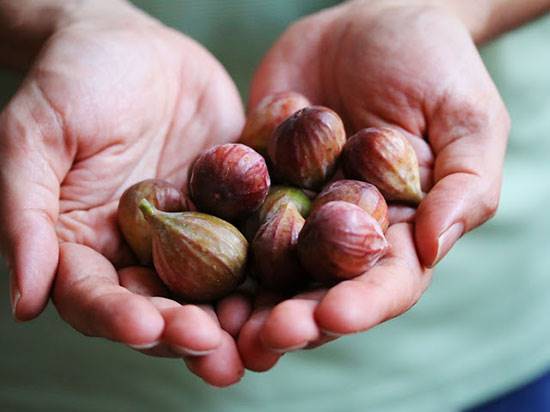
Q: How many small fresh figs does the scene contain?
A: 10